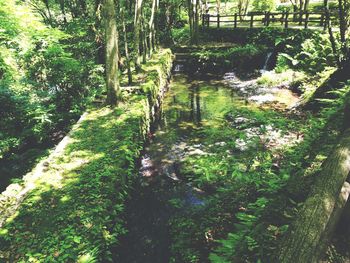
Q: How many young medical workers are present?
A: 0